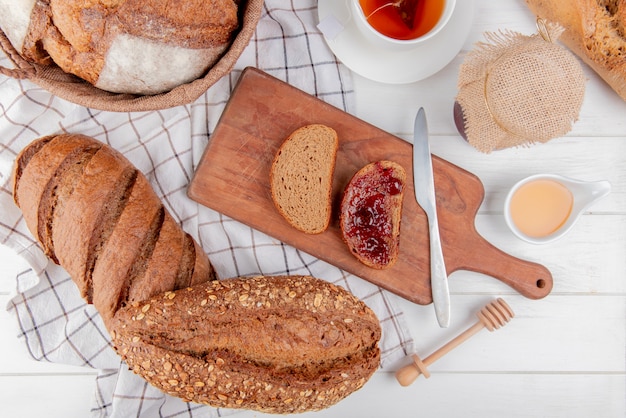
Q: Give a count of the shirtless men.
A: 0